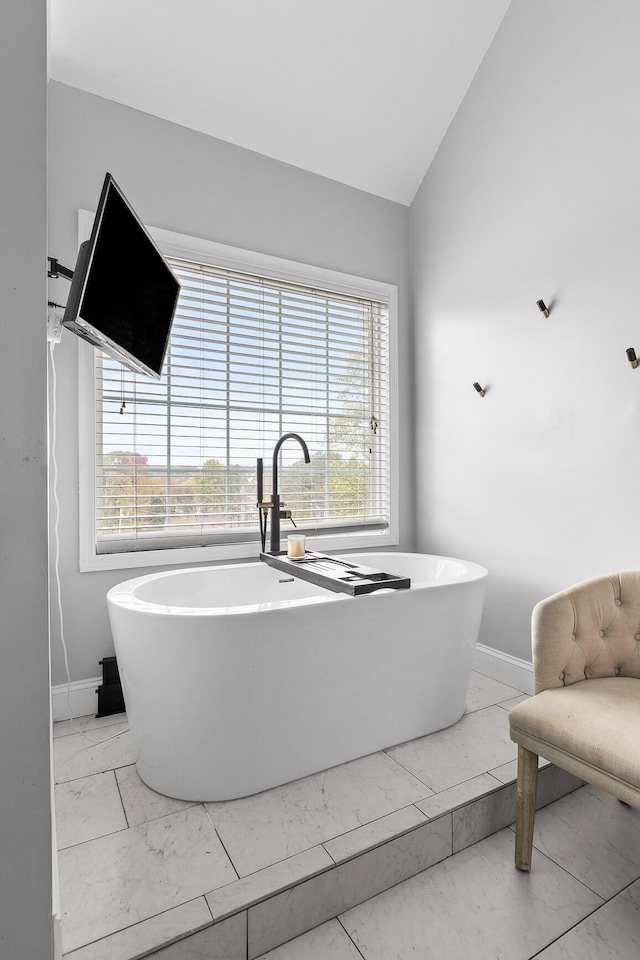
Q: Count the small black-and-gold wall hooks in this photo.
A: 3